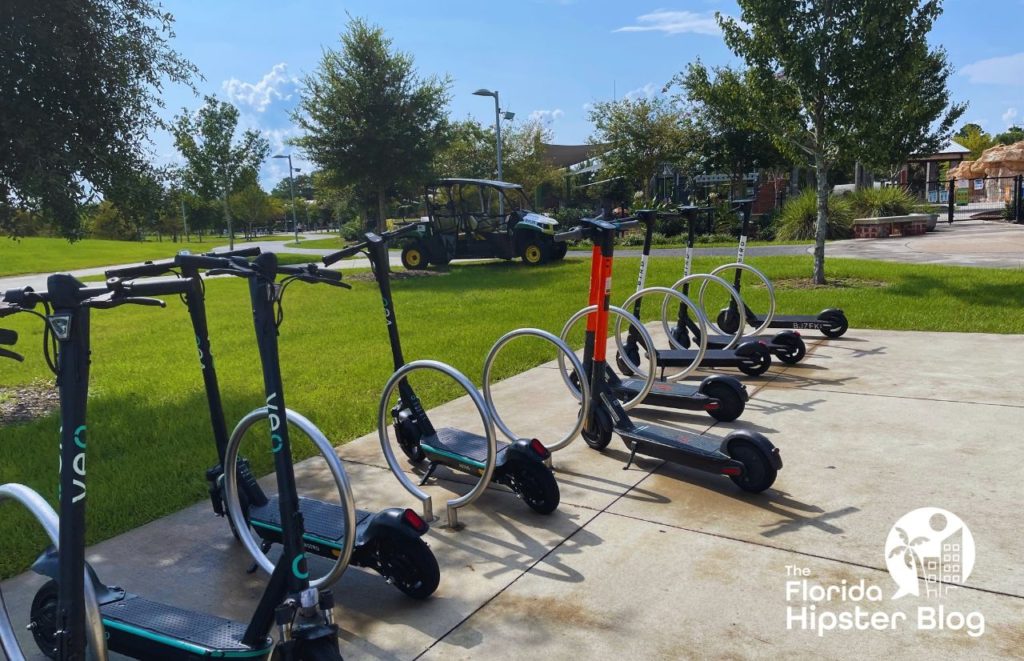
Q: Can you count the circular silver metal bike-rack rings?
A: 8